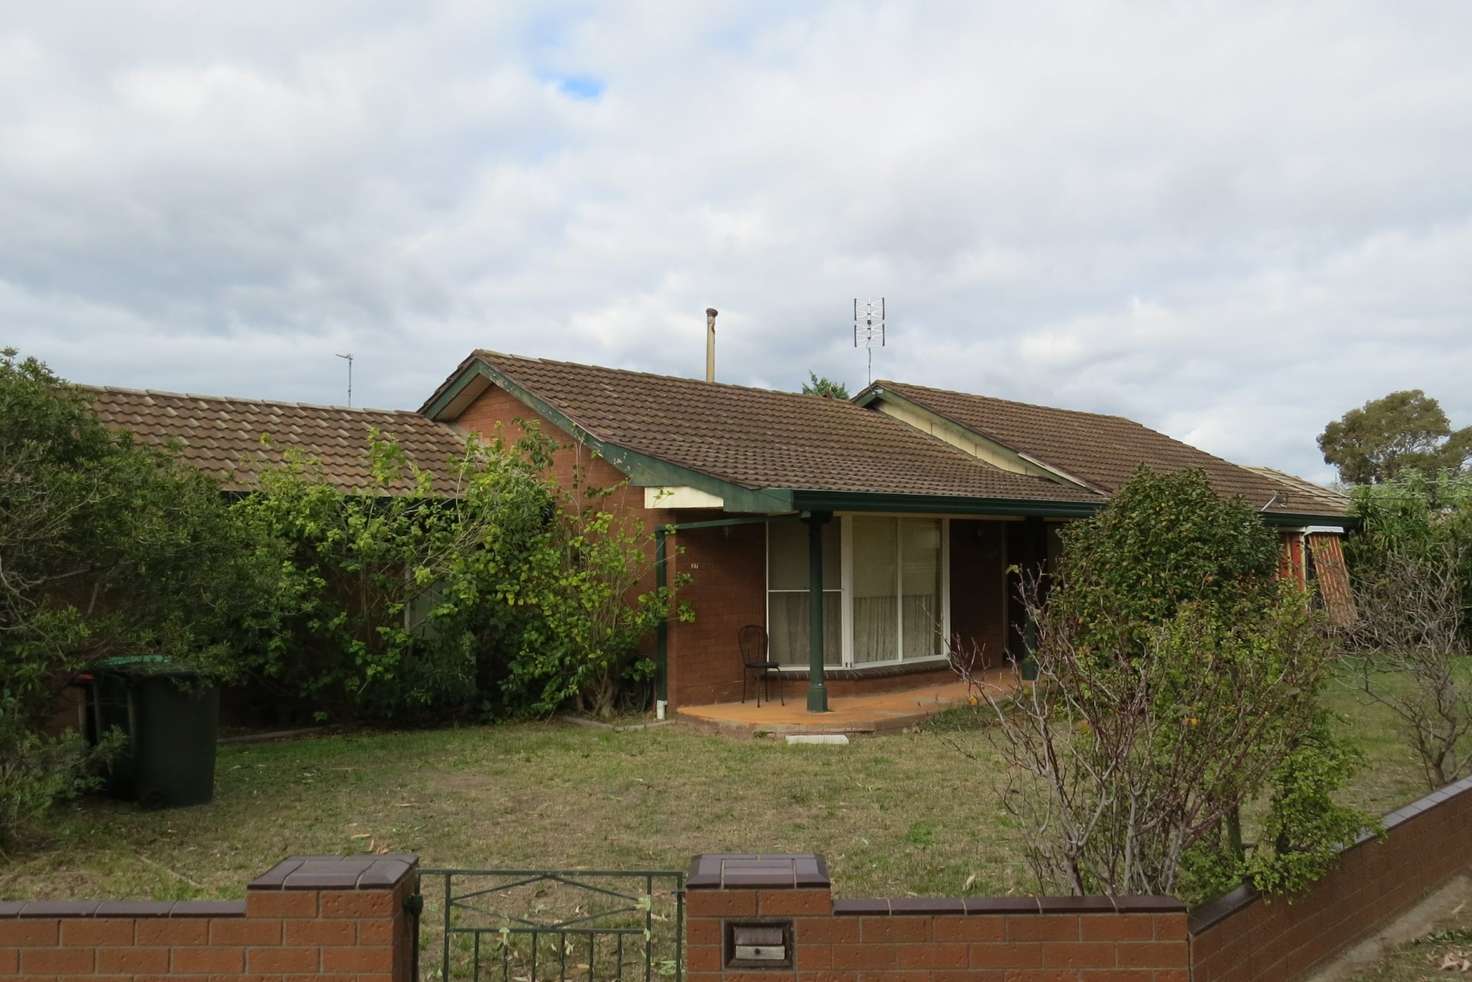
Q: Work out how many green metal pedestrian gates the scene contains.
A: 1